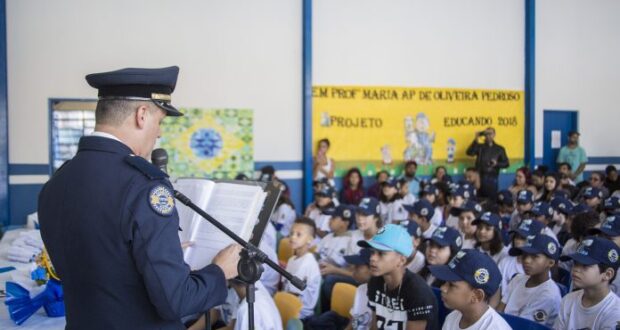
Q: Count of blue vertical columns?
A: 3